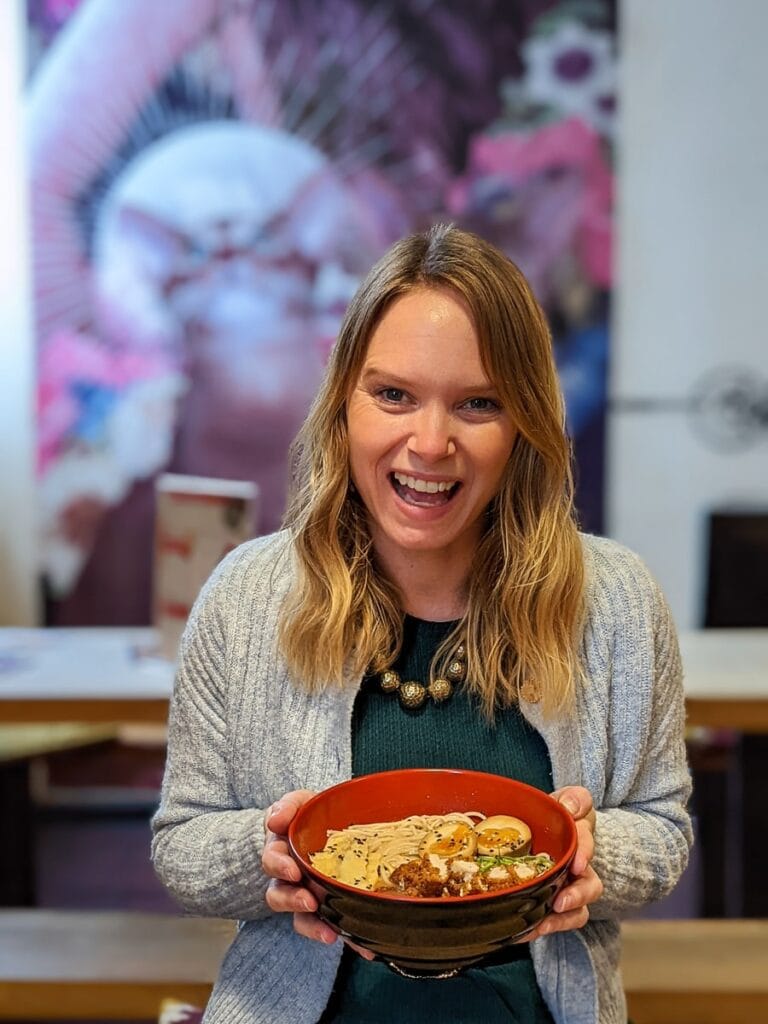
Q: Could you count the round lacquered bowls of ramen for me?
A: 1